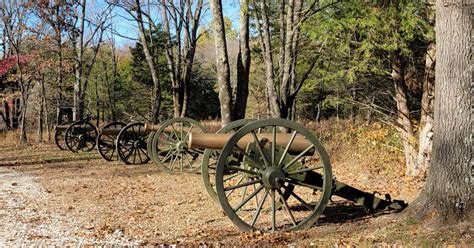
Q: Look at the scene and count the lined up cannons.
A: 4